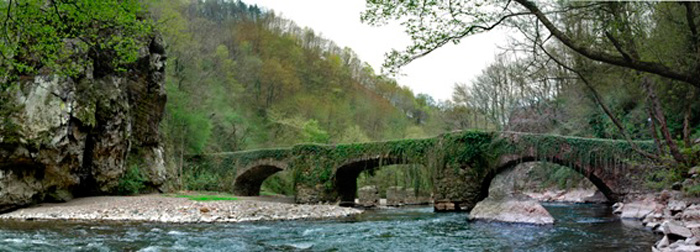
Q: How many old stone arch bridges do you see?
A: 1